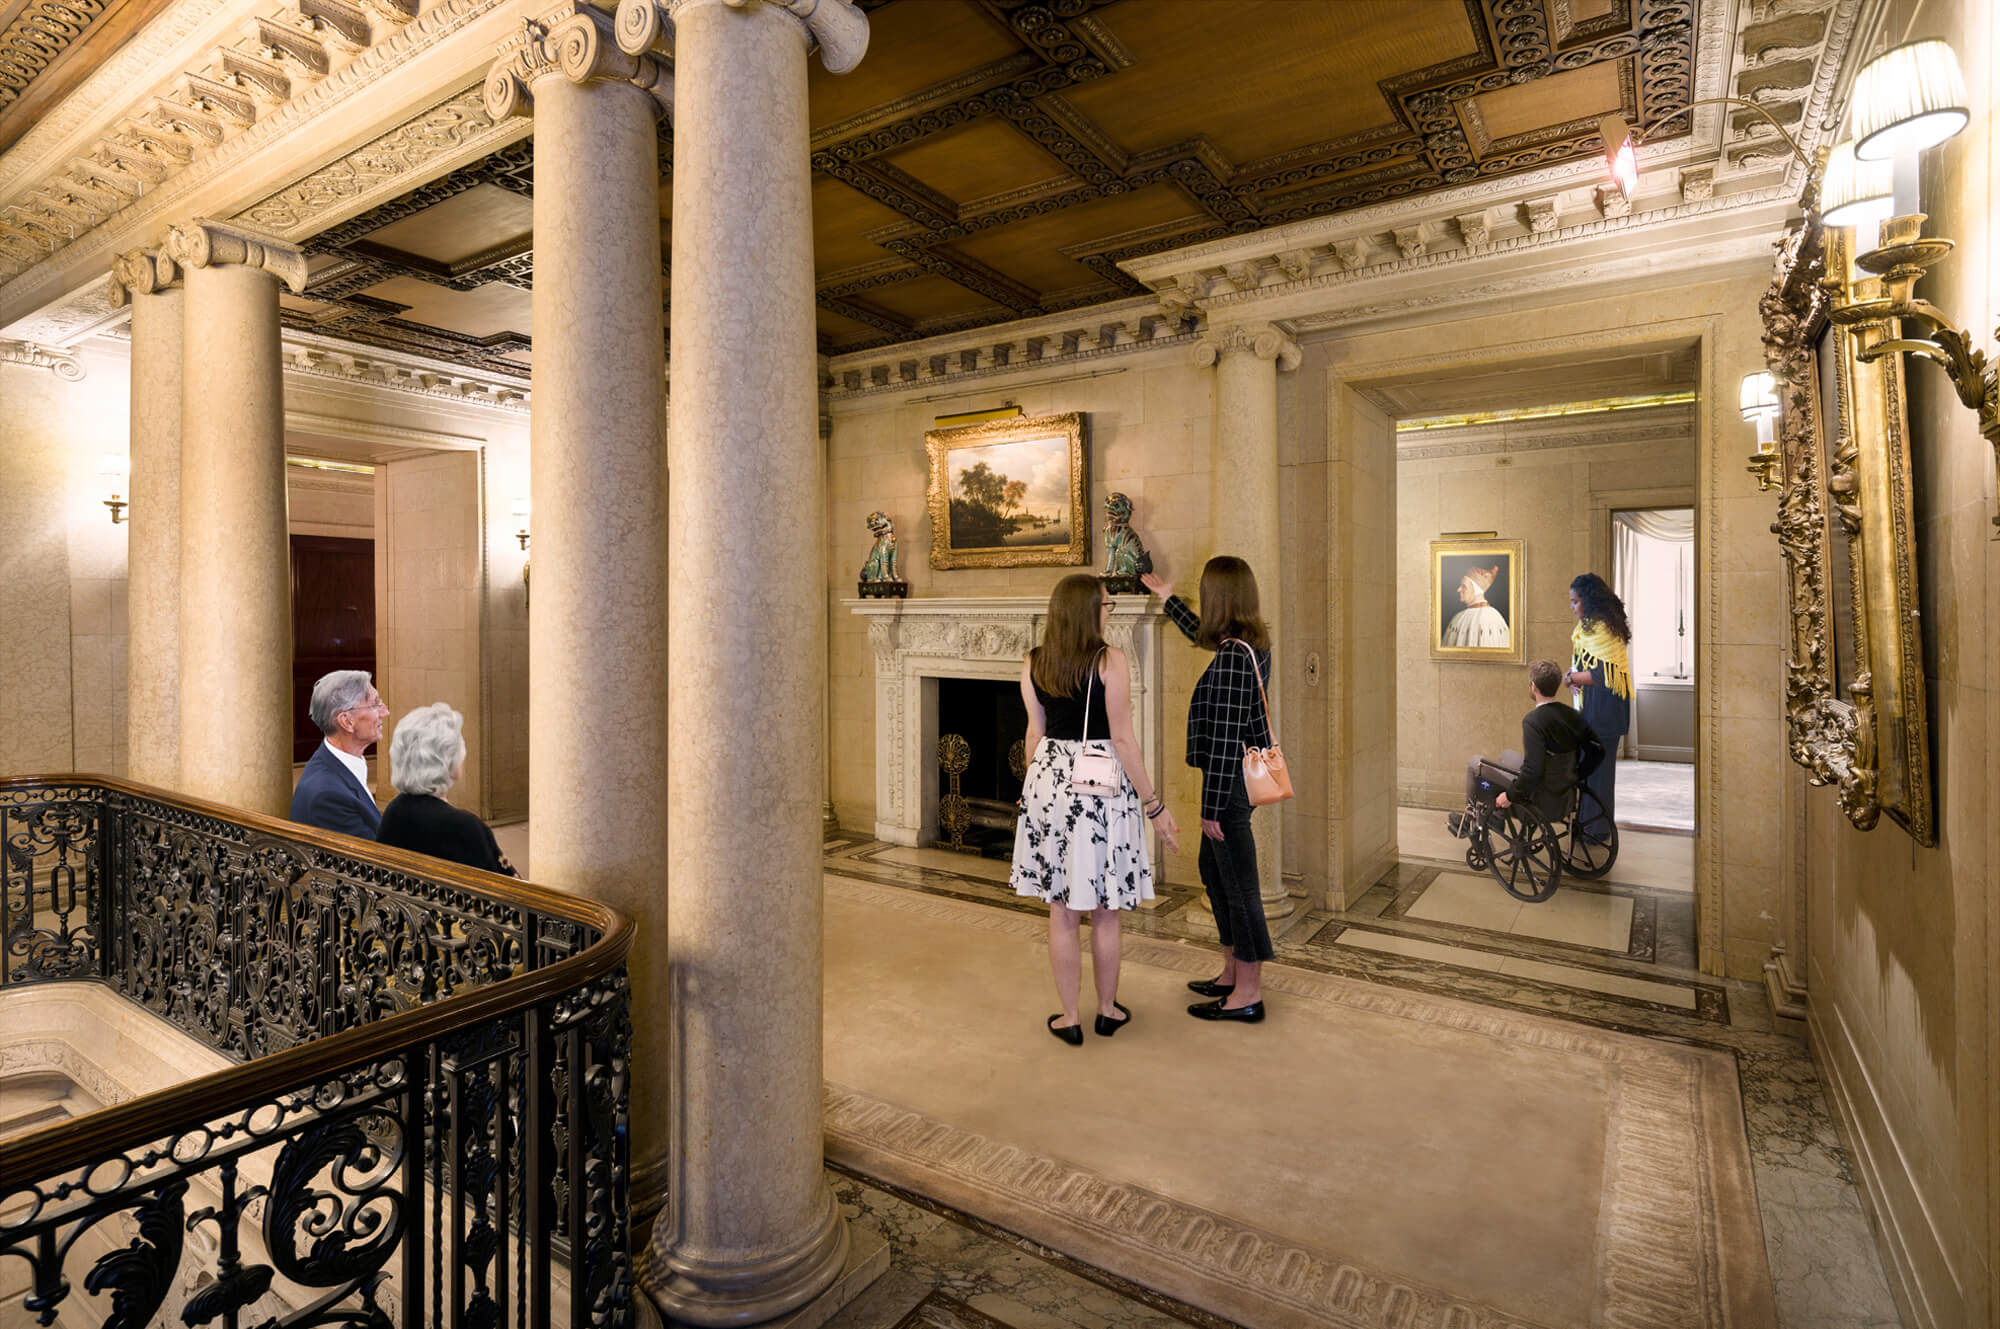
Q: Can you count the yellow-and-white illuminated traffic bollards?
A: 0